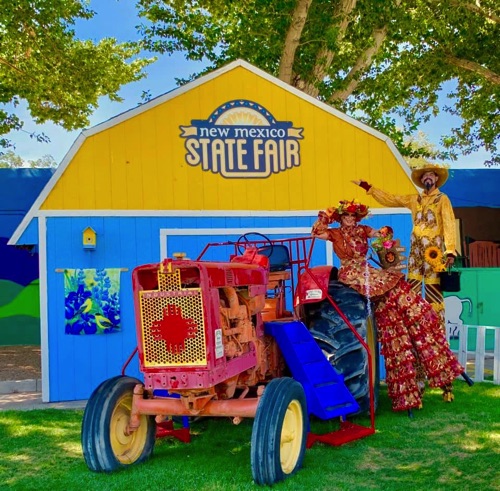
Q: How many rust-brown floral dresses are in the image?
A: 1